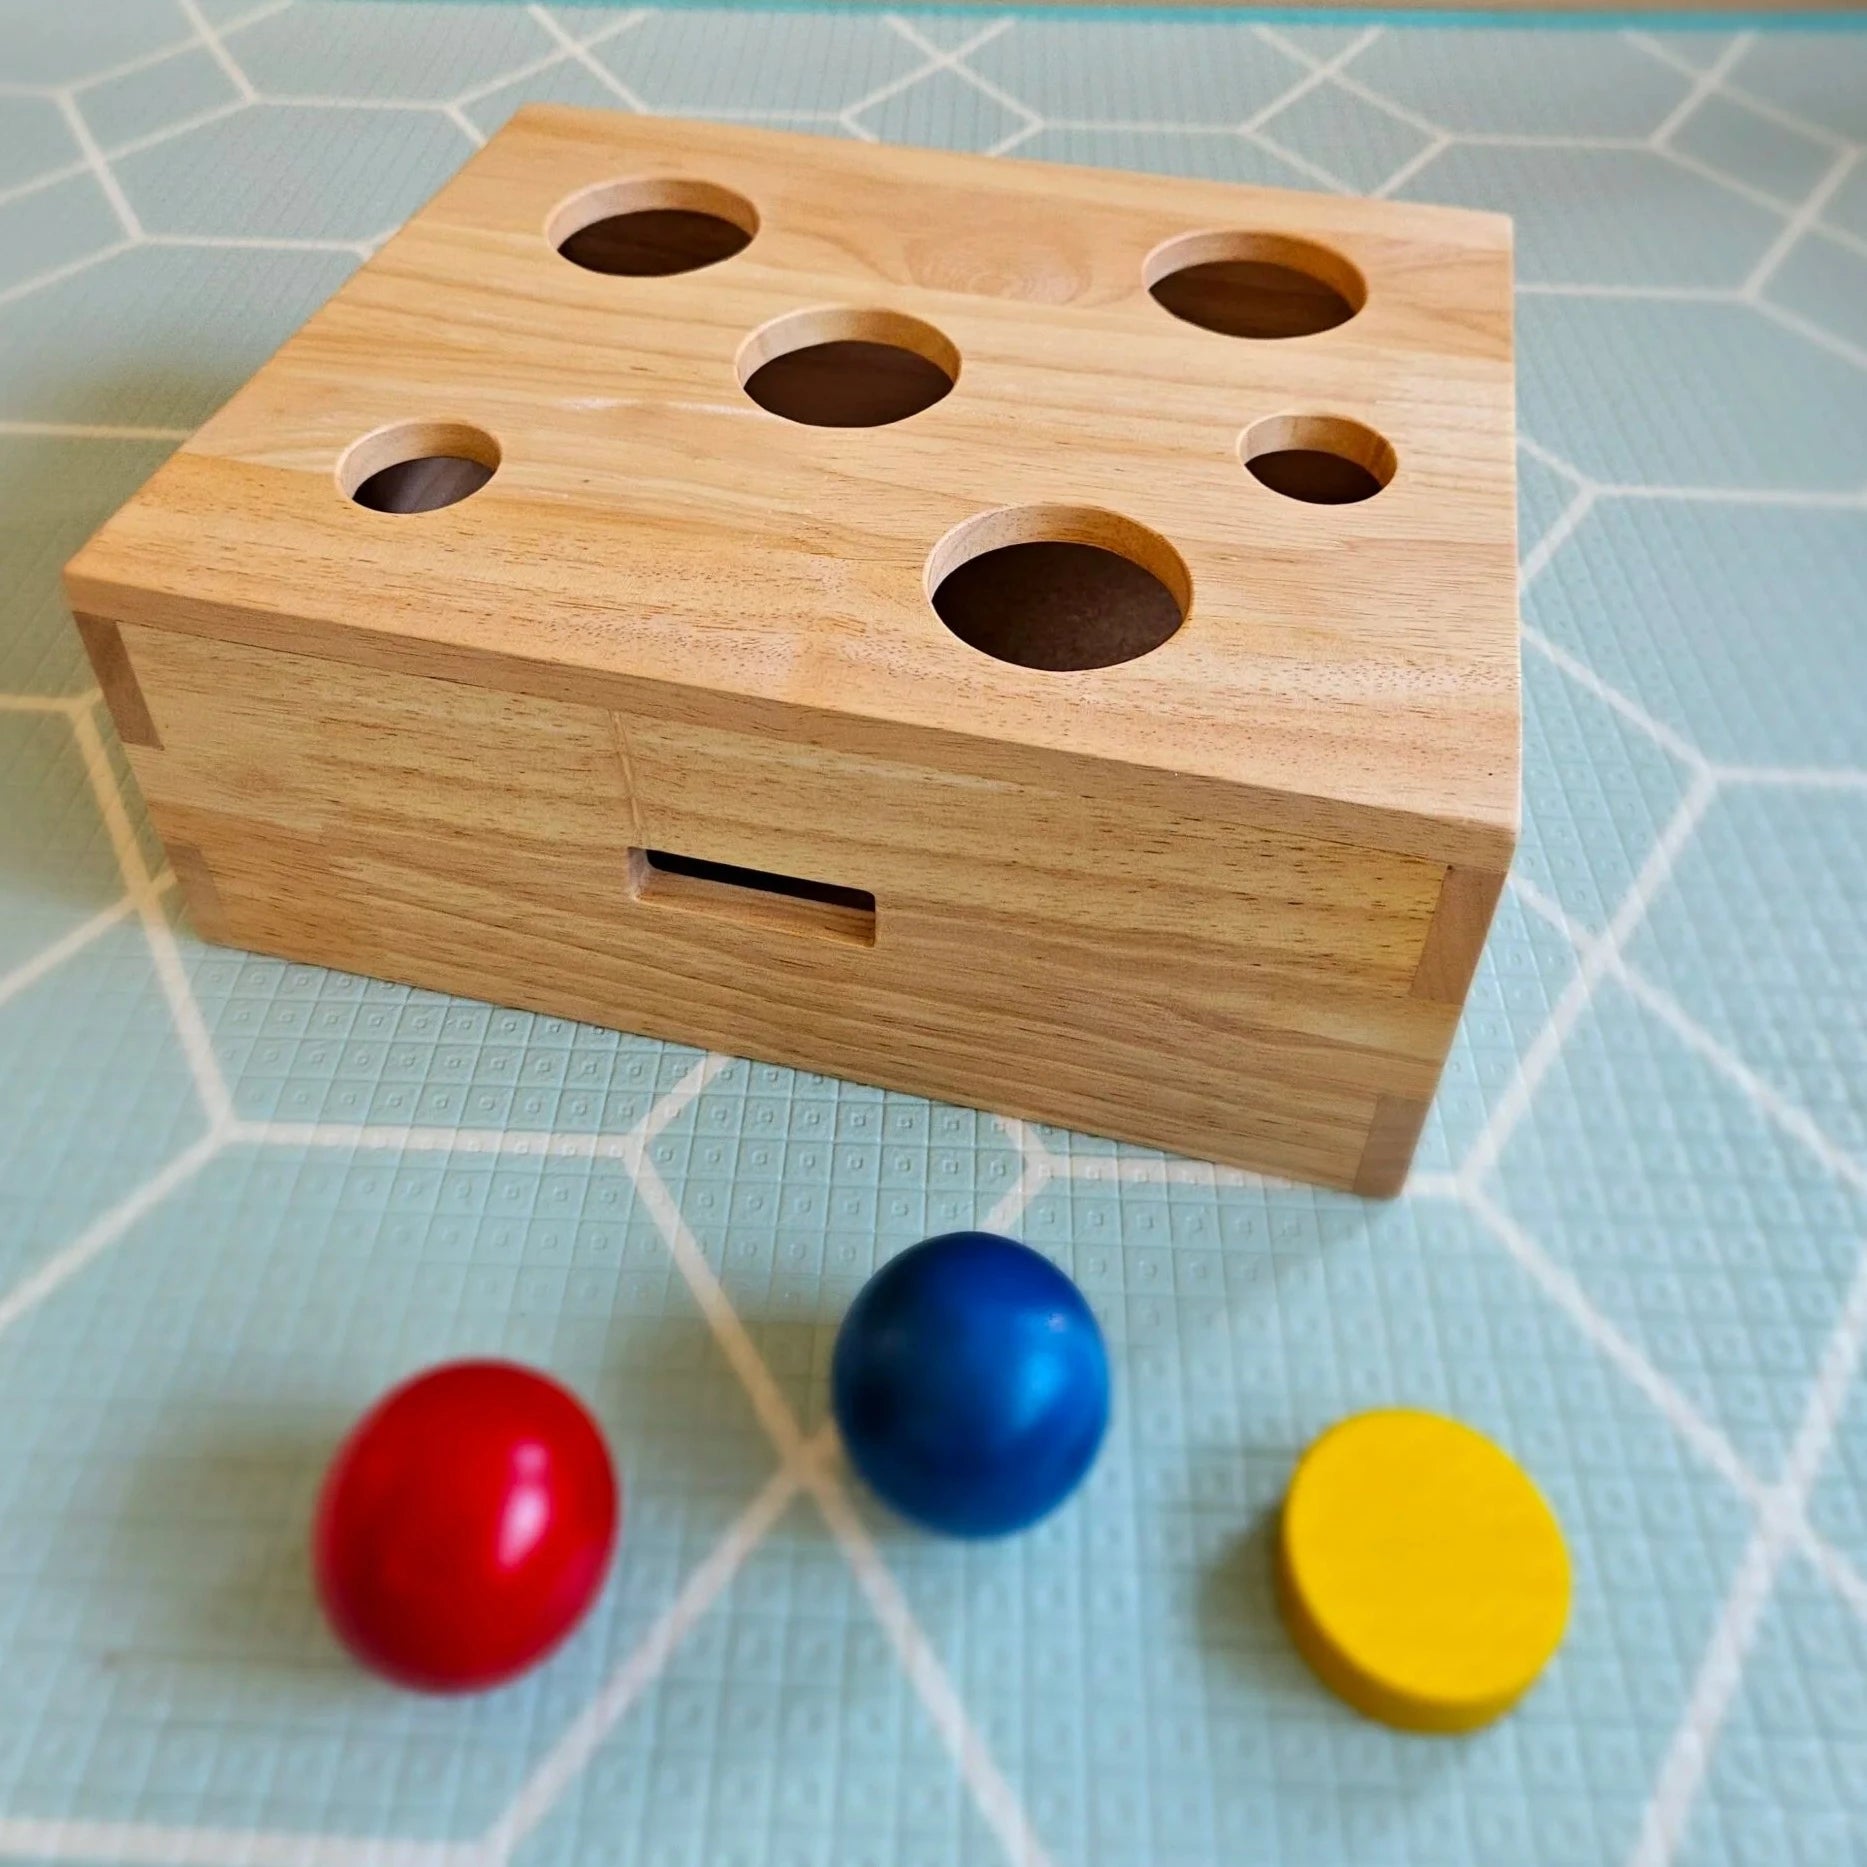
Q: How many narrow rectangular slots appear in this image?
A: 1